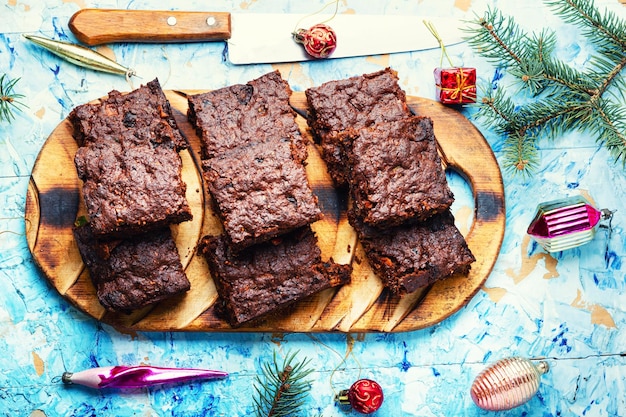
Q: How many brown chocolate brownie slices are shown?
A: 9